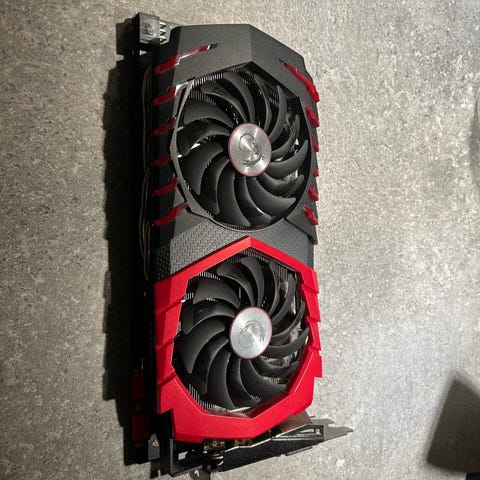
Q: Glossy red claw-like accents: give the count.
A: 12